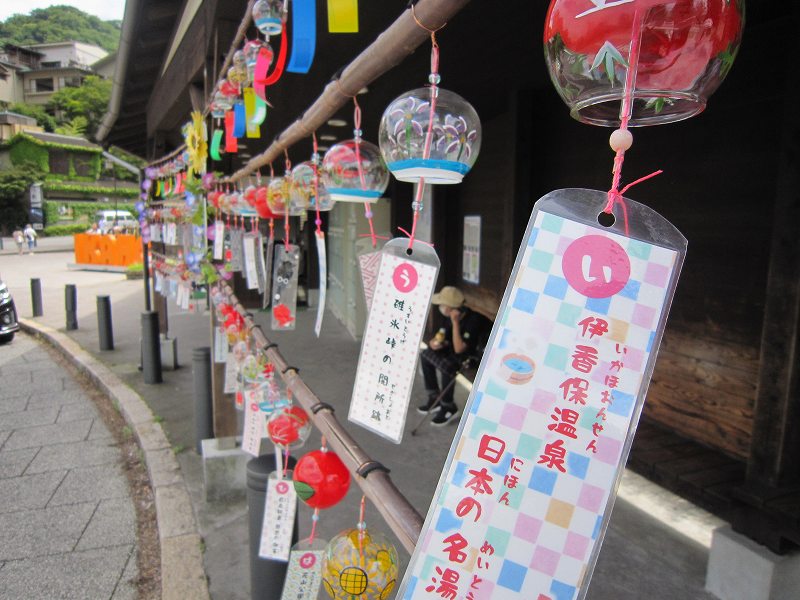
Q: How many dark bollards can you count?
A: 6